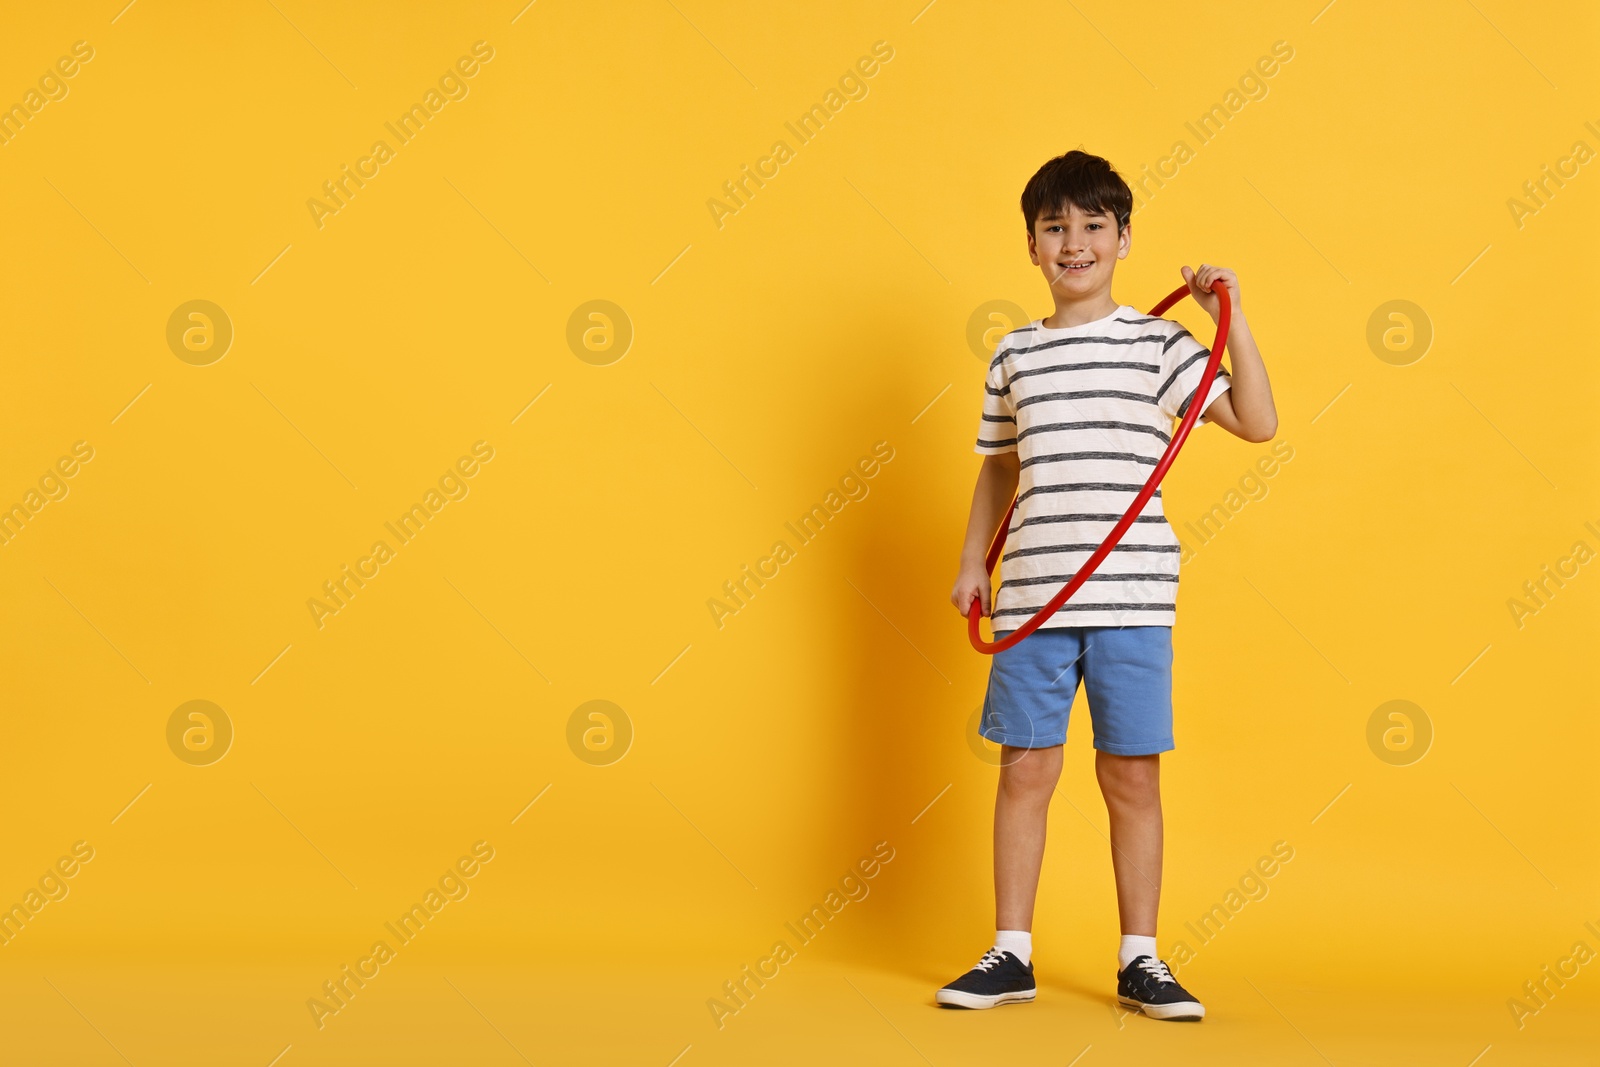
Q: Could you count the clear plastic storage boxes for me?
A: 0